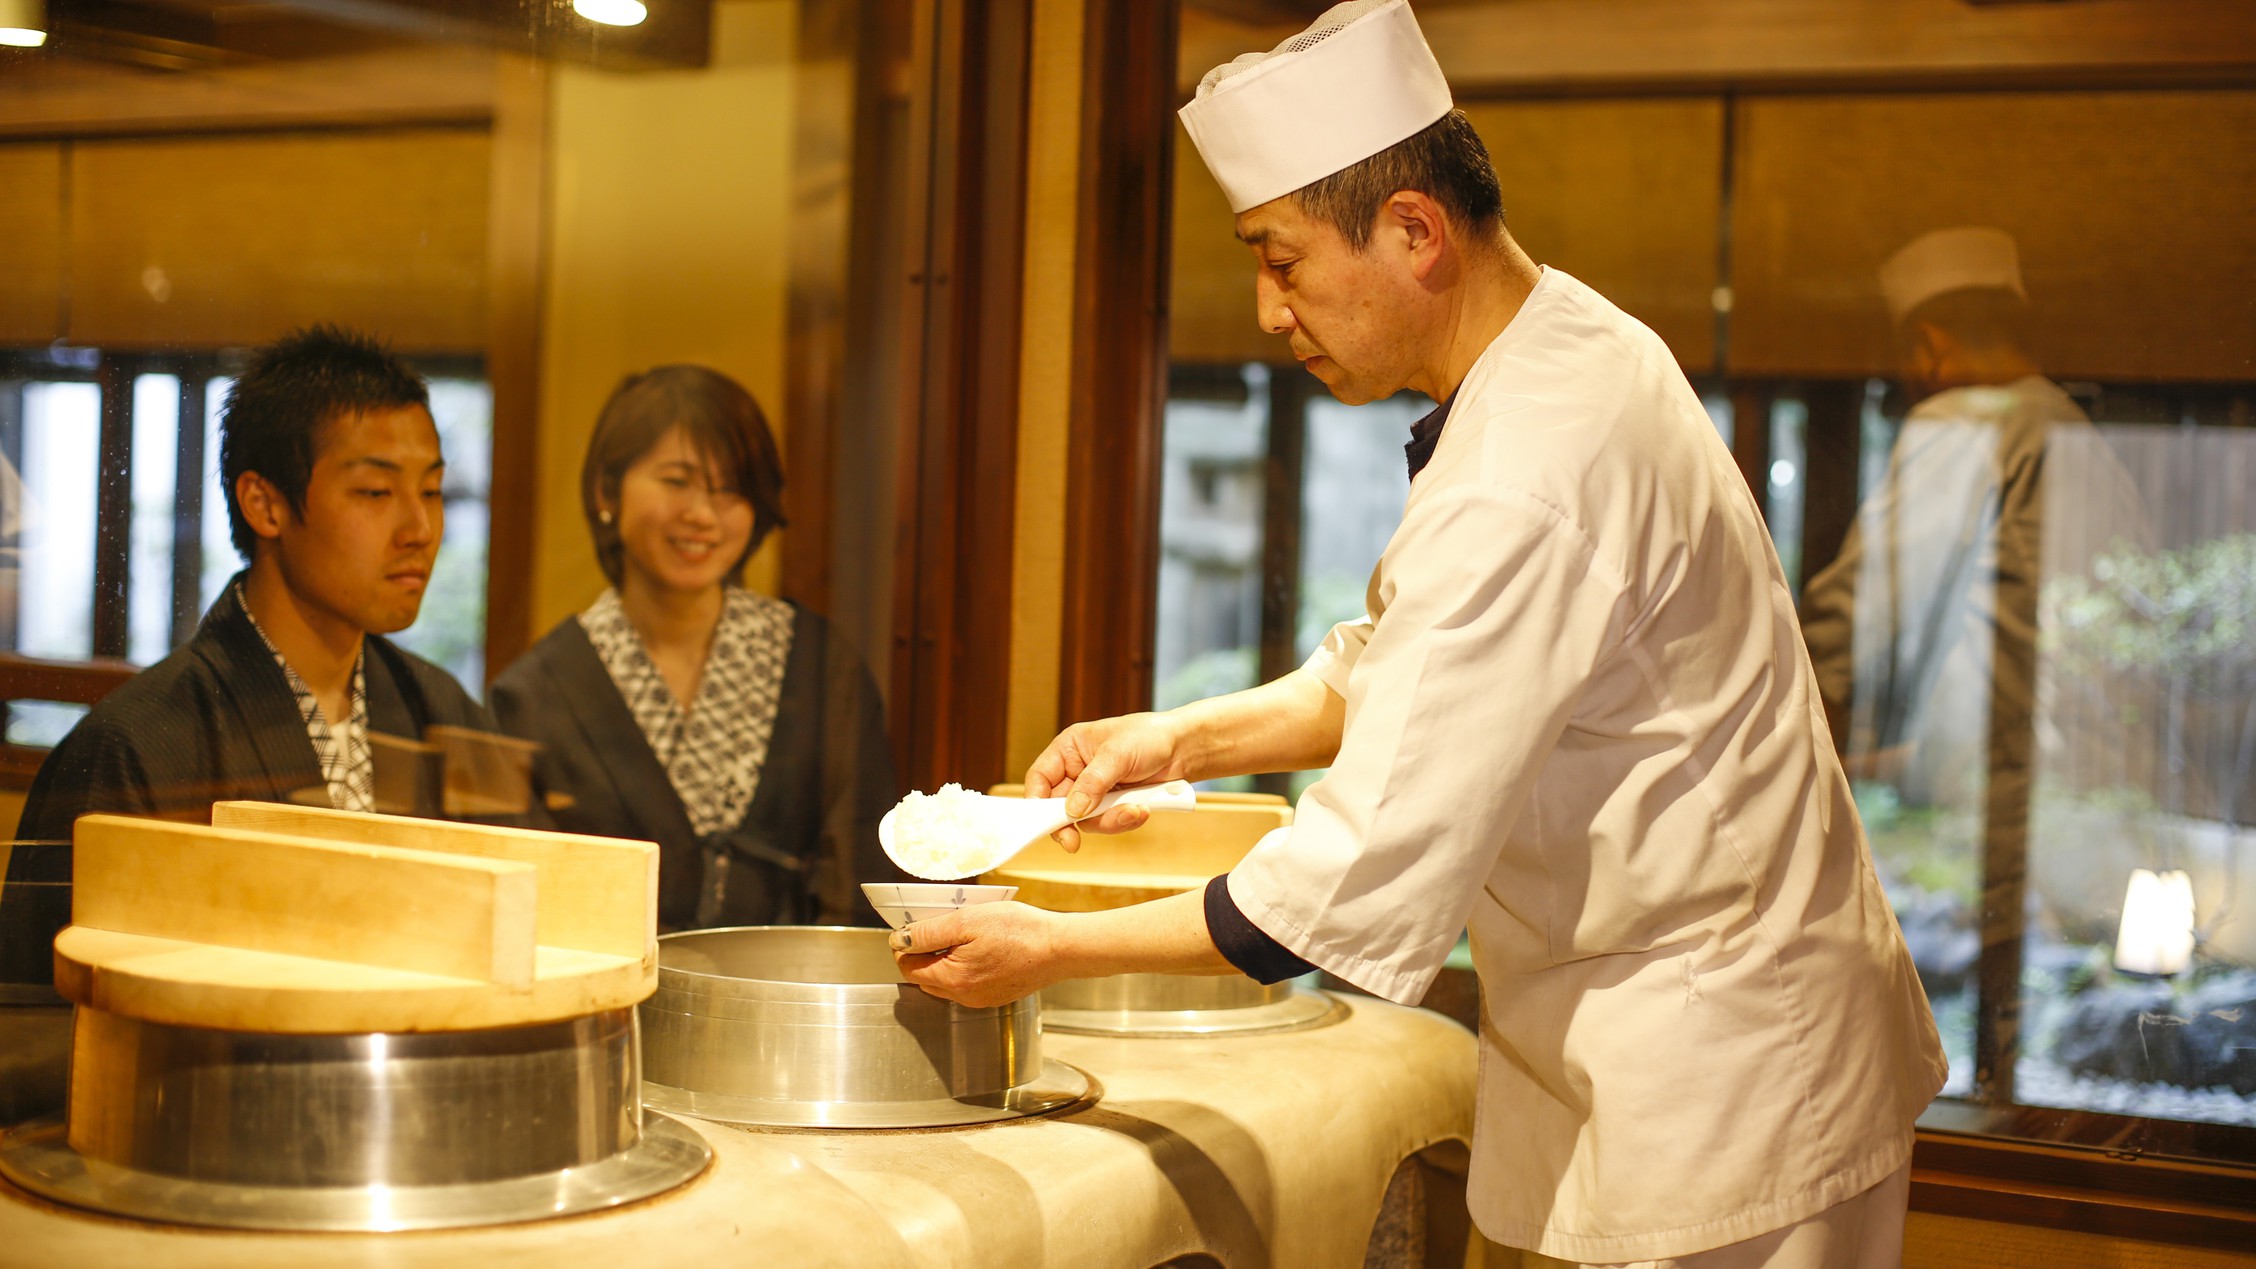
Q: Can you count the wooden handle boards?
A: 4